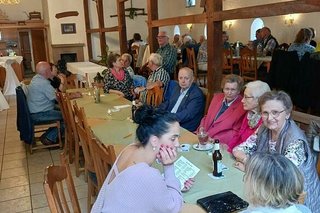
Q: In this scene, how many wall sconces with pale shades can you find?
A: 3